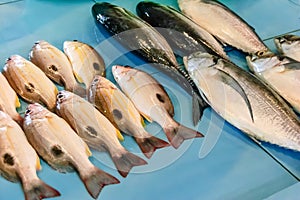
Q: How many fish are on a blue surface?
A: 15